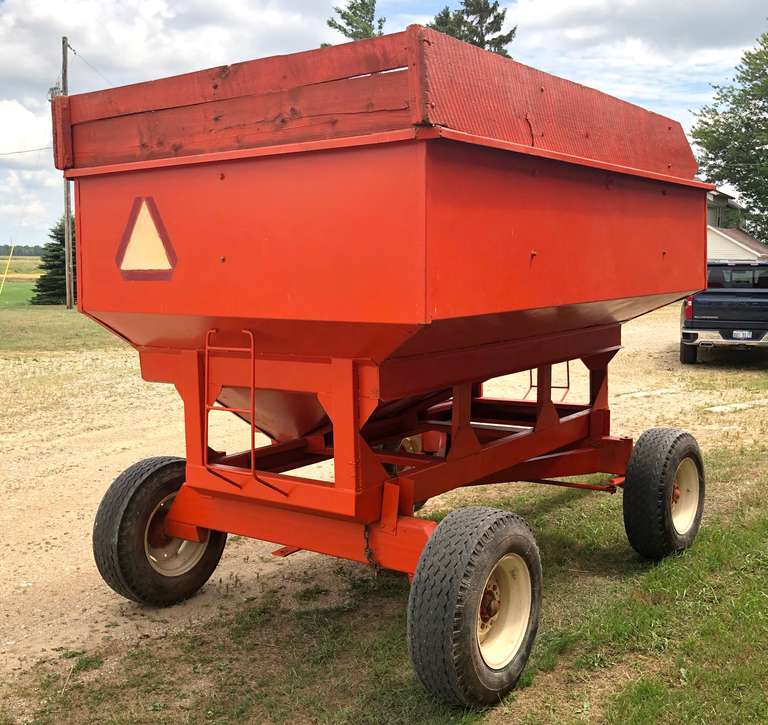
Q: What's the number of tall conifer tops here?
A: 2